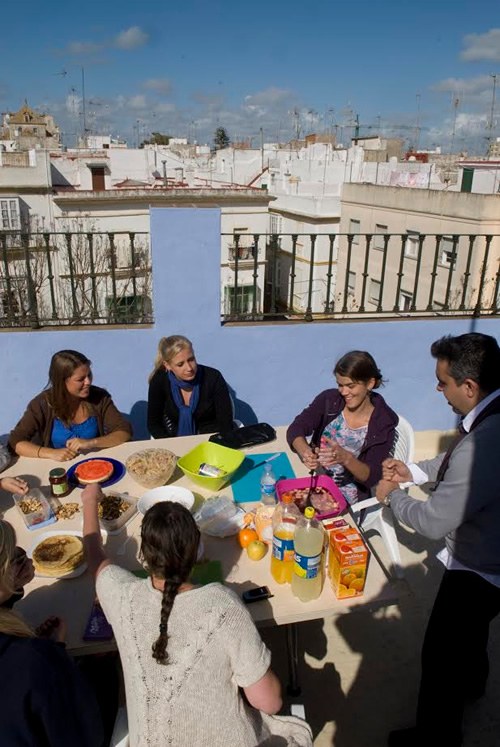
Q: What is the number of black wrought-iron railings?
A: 2